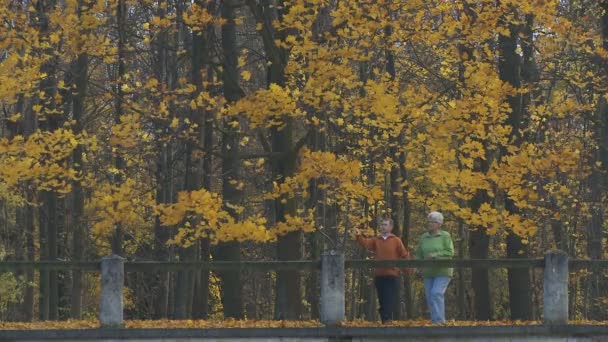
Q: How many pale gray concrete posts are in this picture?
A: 3